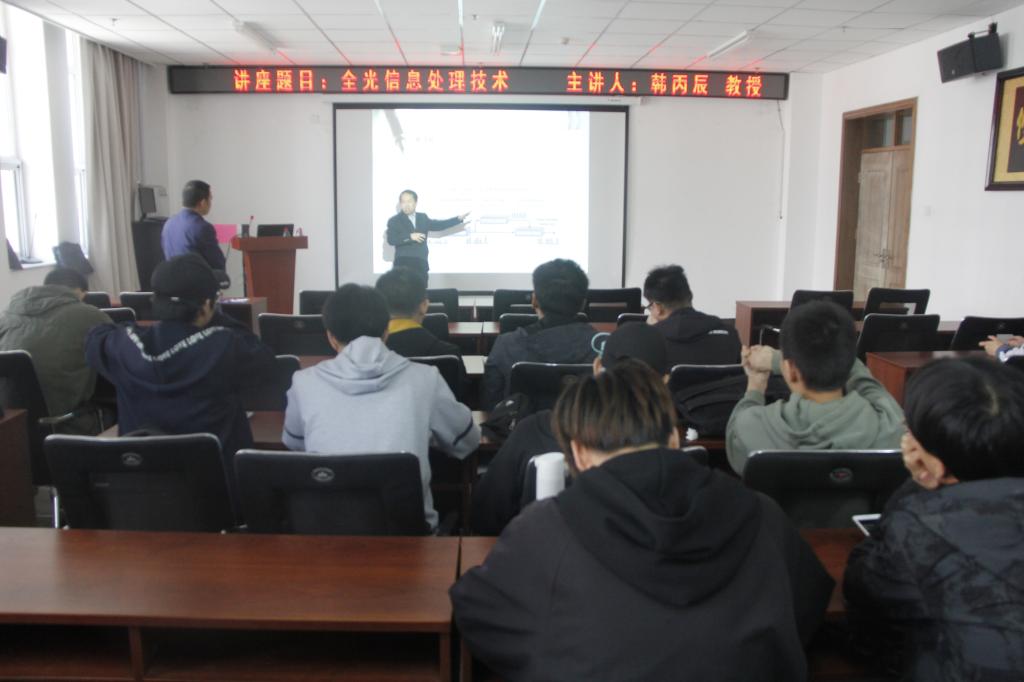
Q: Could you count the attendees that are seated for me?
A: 11